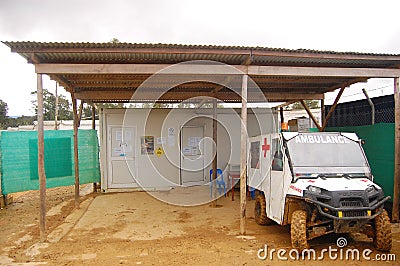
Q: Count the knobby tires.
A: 3